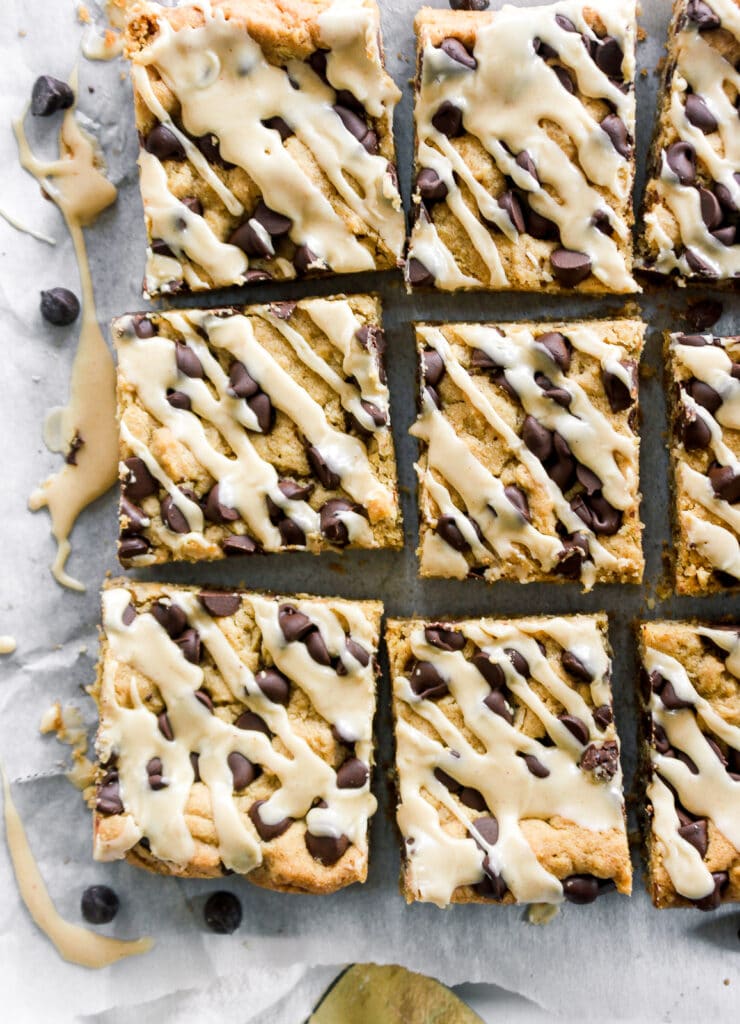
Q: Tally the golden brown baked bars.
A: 9